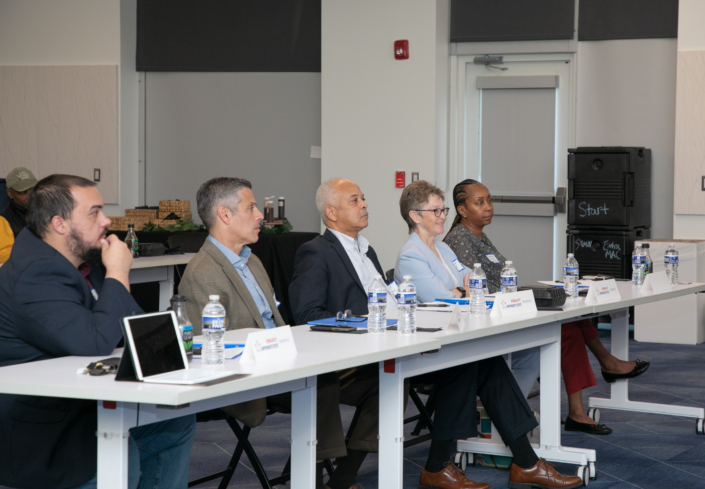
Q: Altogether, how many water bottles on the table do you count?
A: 8